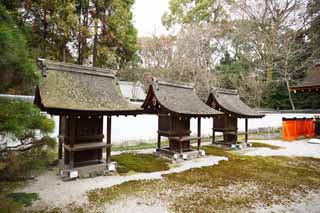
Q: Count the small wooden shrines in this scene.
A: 3